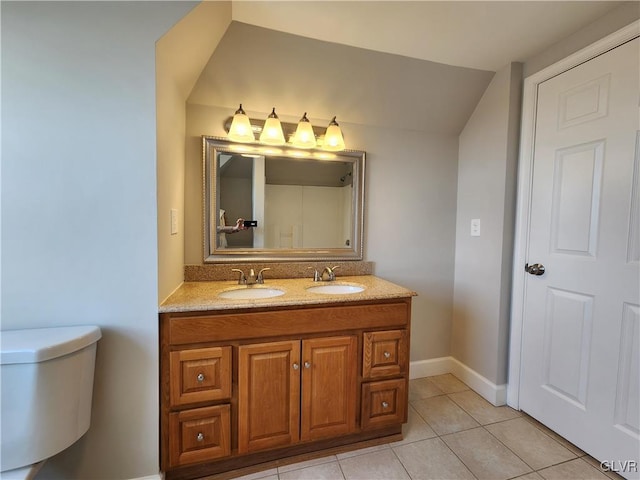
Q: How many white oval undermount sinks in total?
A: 2